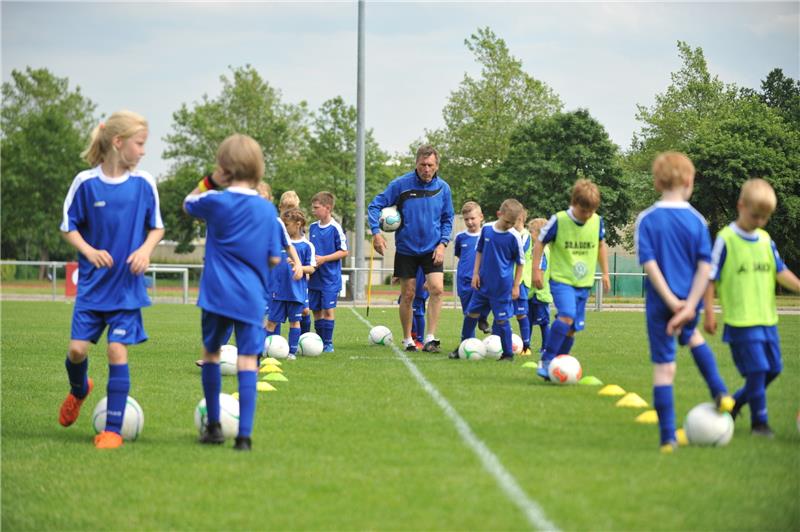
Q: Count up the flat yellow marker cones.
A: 8